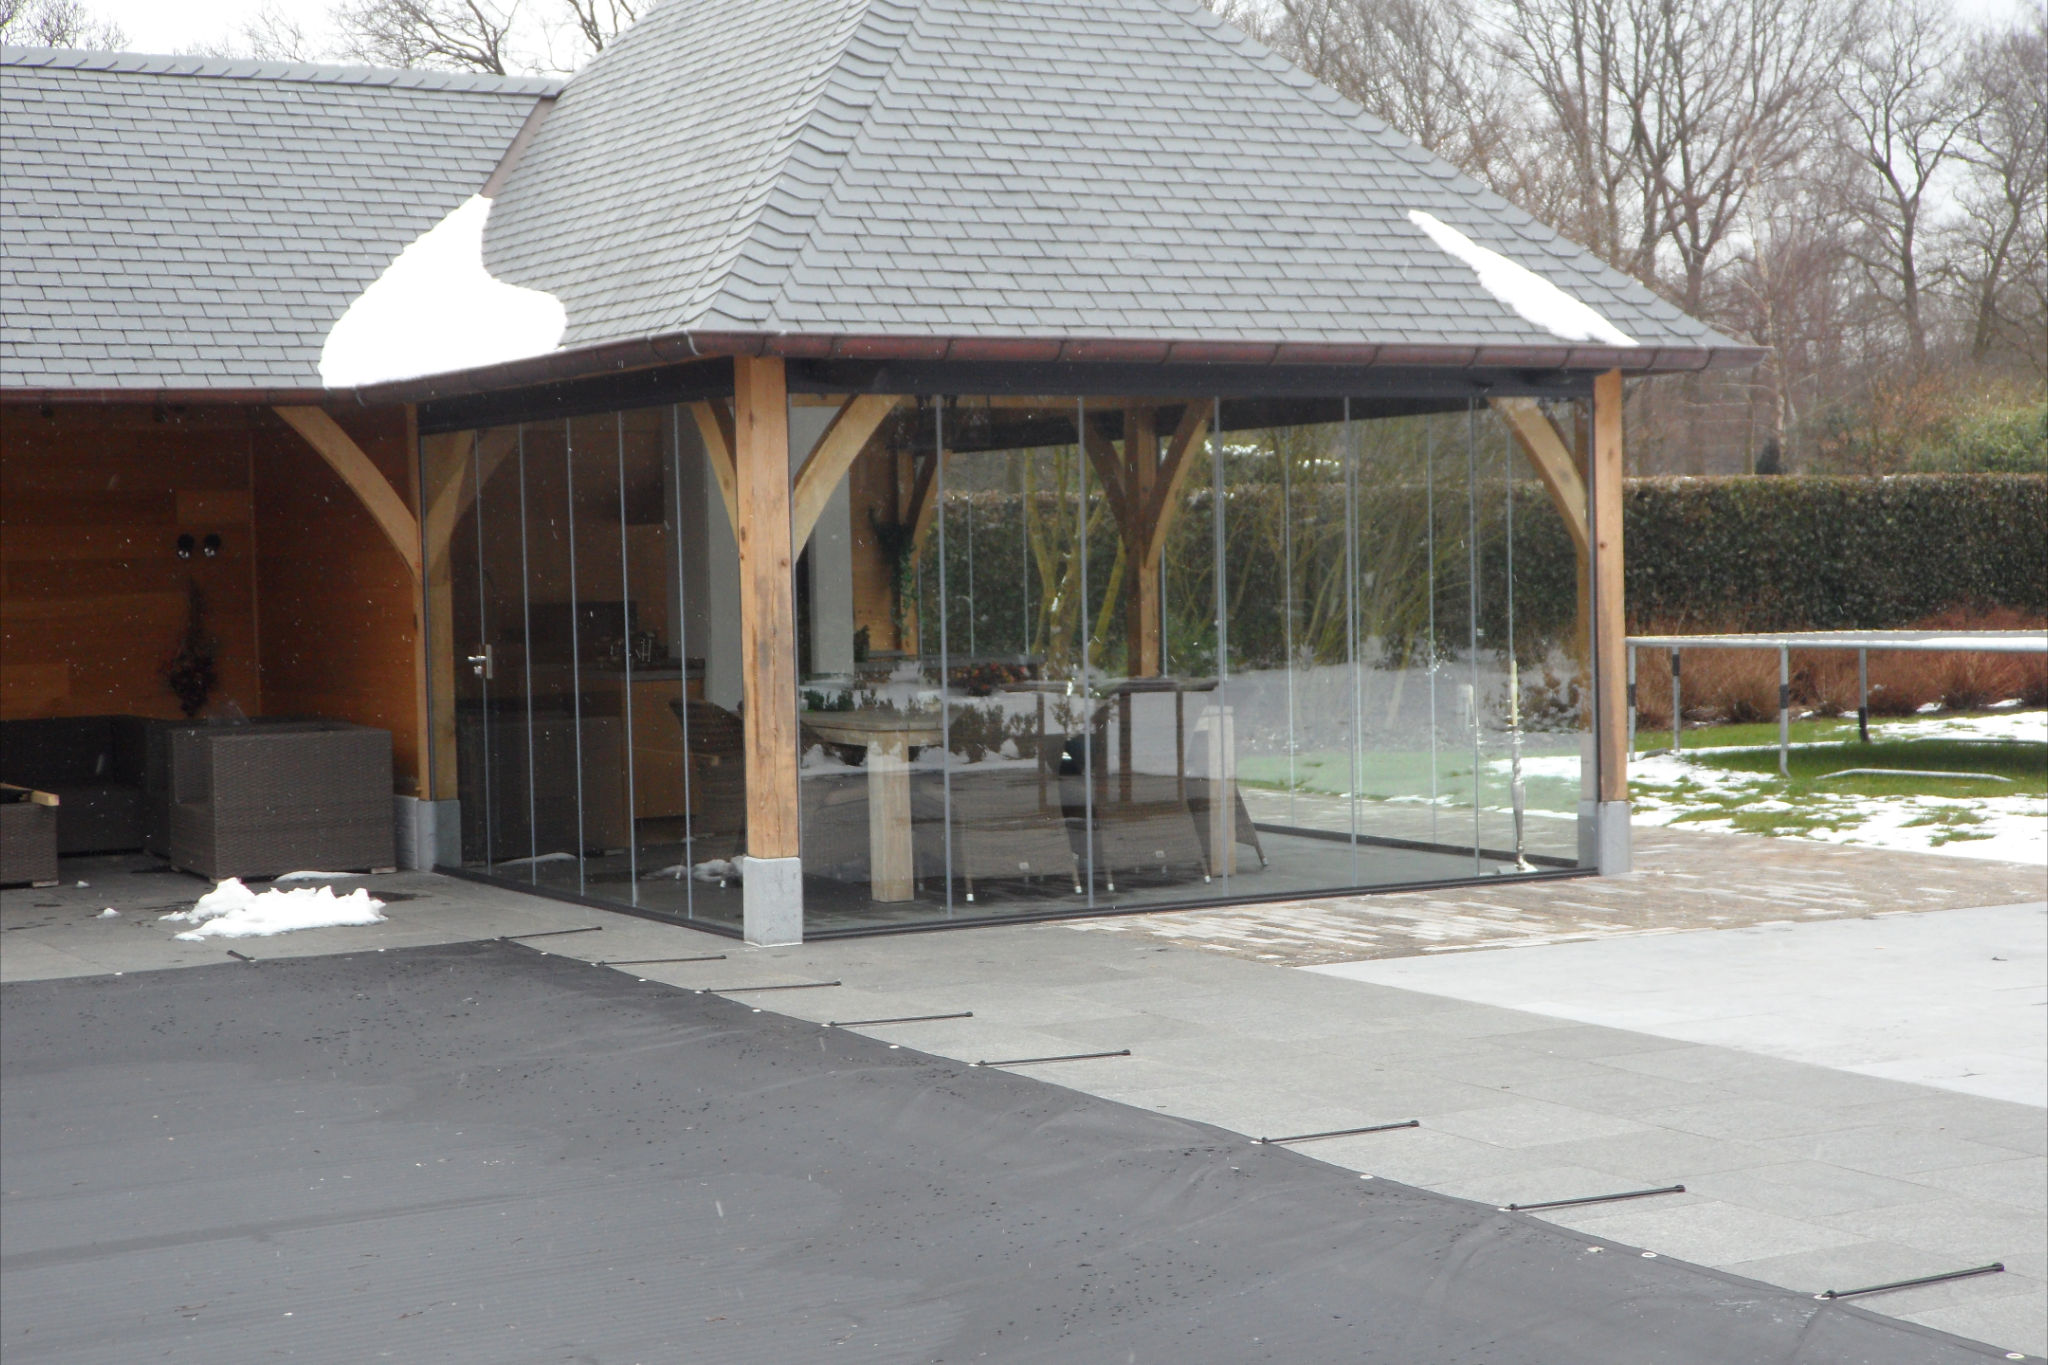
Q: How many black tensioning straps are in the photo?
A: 9